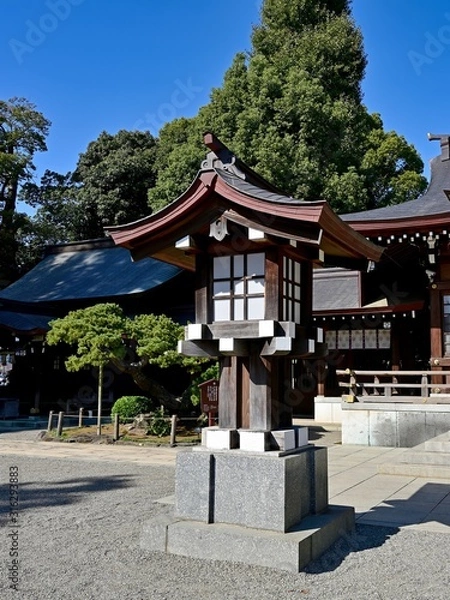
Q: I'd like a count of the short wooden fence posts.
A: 5